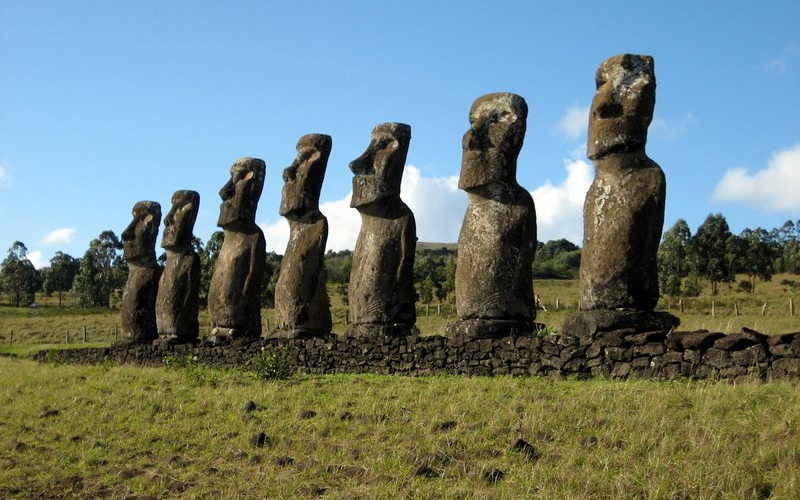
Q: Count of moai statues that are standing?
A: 7